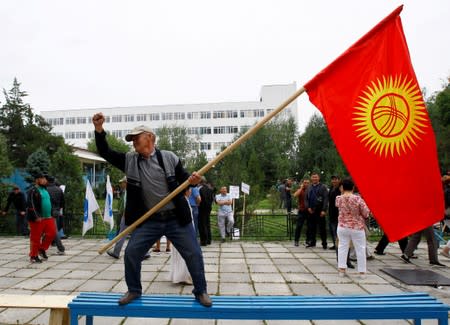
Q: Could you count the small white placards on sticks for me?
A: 2